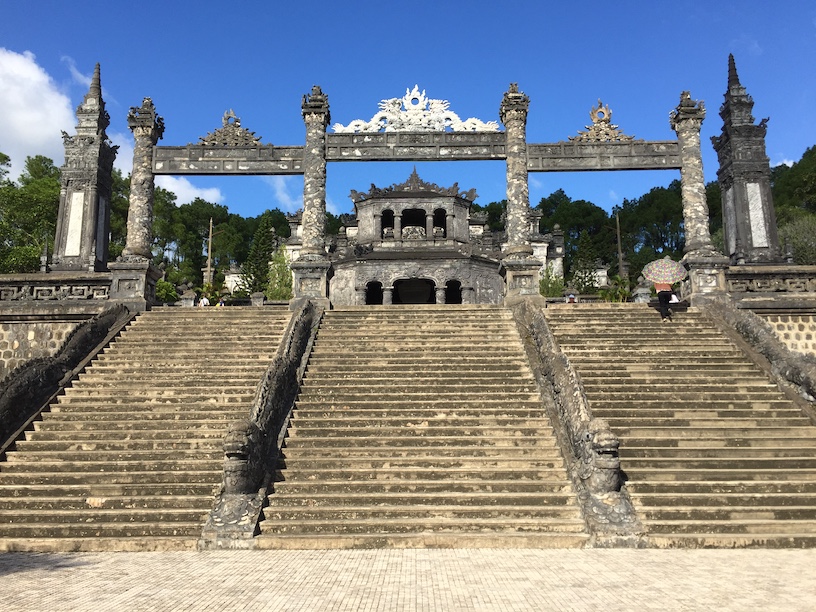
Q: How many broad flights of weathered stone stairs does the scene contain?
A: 3